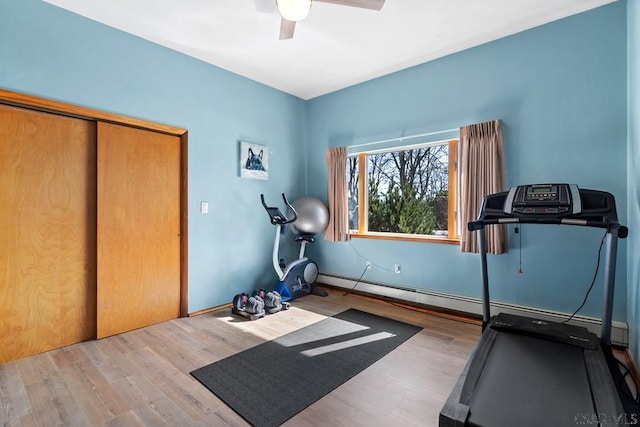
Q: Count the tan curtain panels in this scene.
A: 2